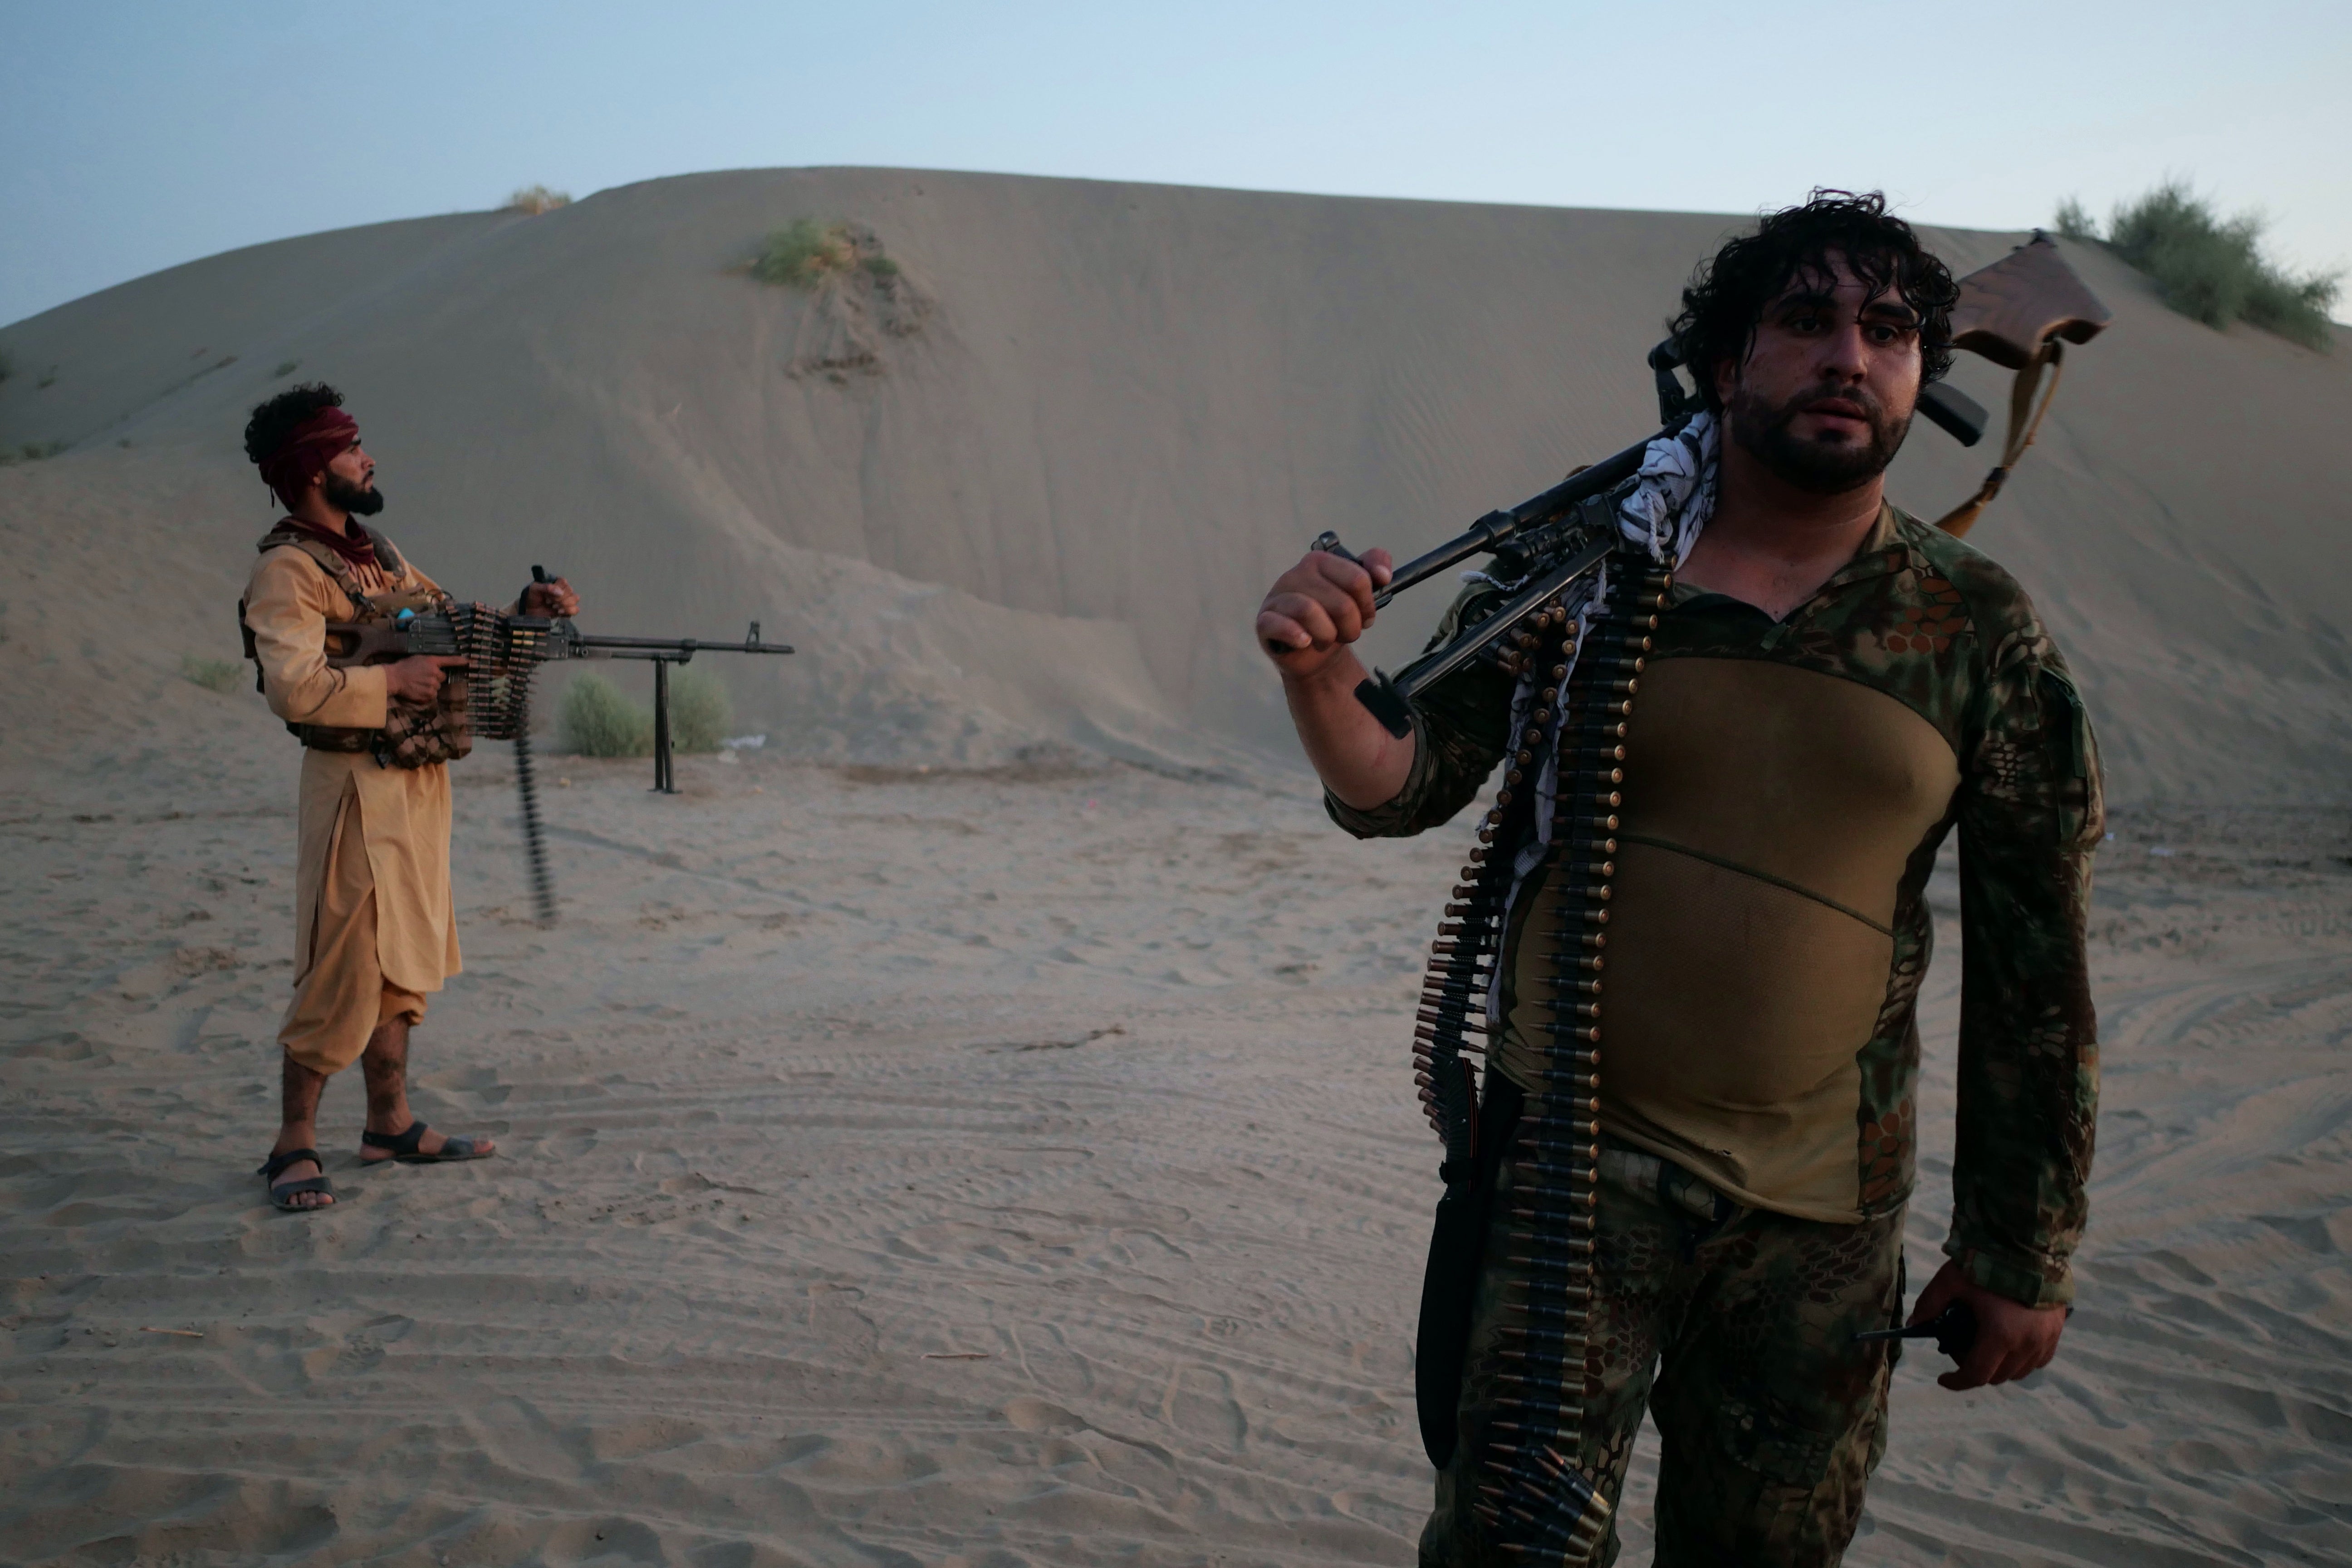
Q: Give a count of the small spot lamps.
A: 0